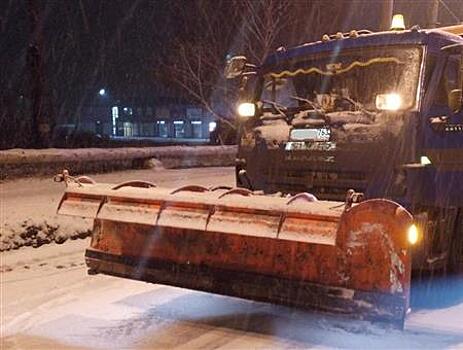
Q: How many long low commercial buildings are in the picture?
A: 1